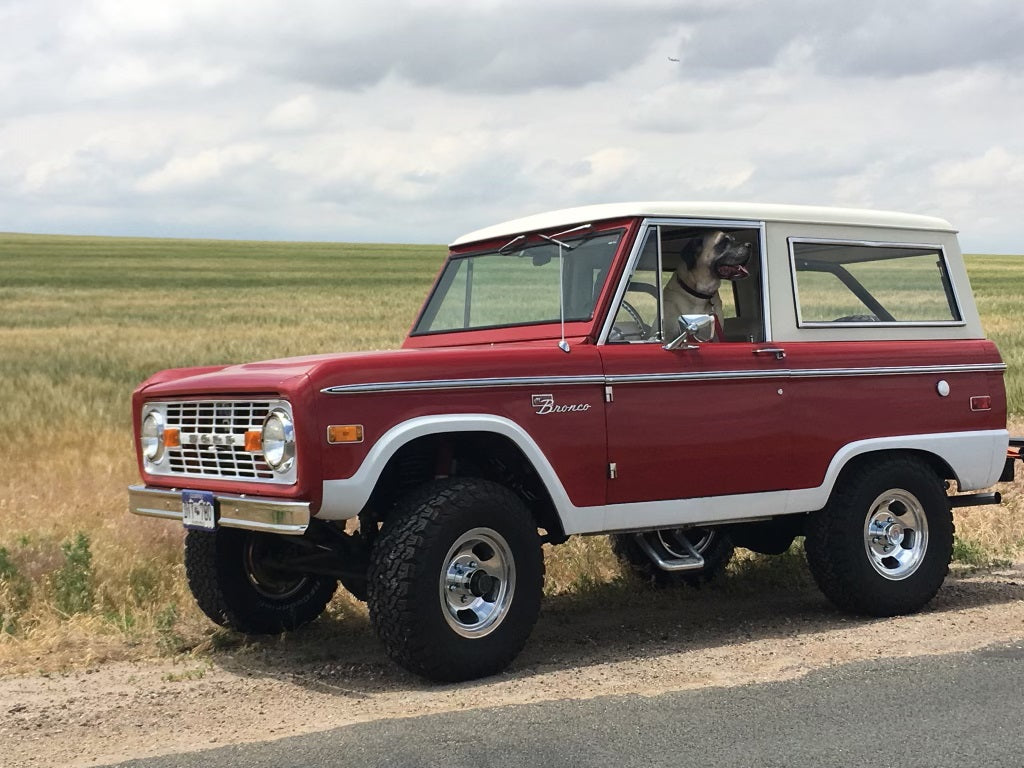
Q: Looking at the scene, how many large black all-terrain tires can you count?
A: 4